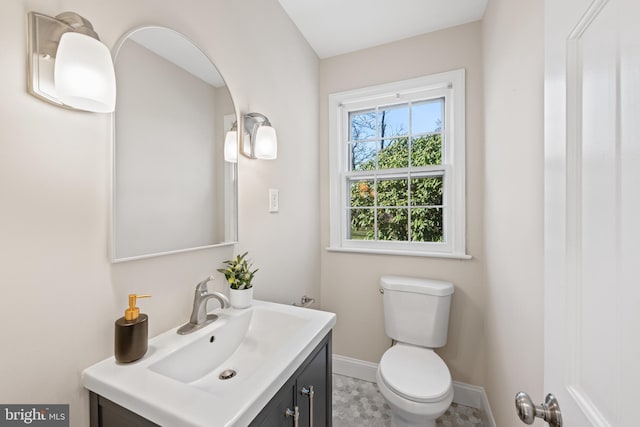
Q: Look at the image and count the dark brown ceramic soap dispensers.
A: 1